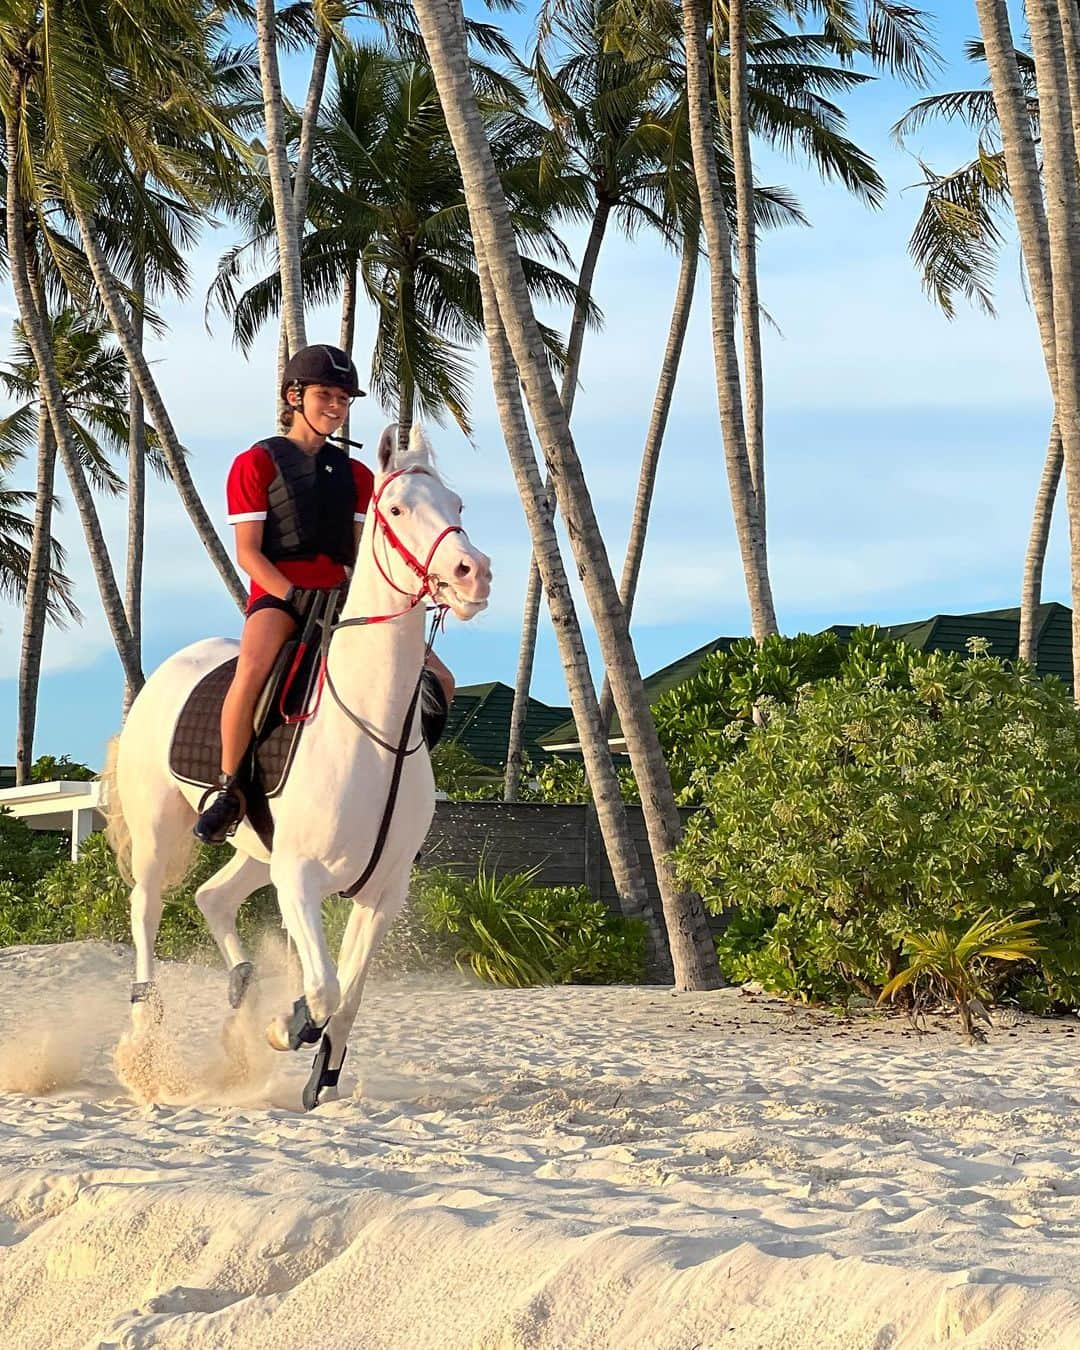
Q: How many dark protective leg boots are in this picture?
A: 4